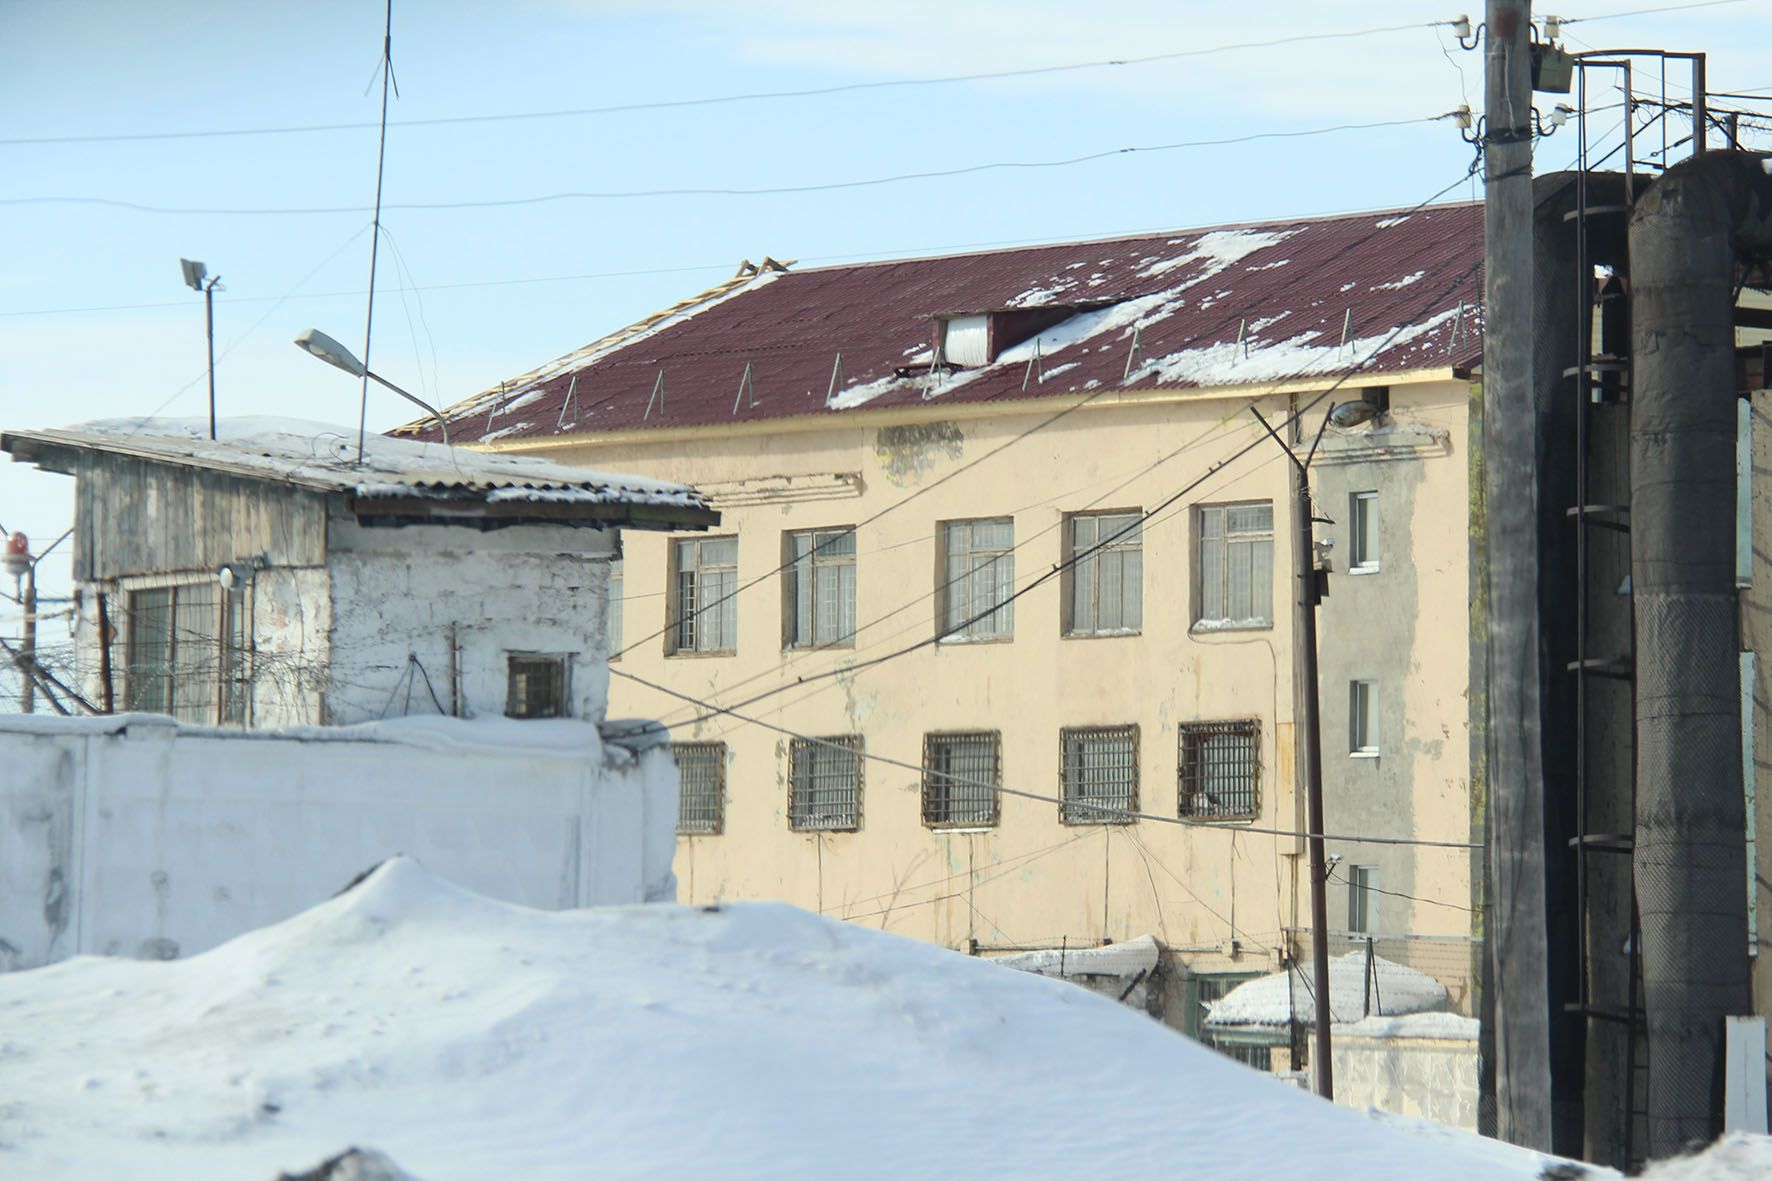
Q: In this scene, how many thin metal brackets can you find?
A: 11